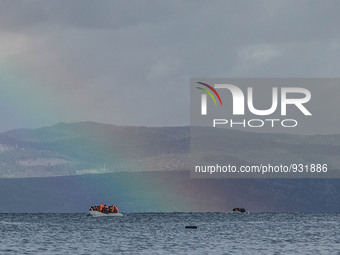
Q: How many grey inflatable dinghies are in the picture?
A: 2